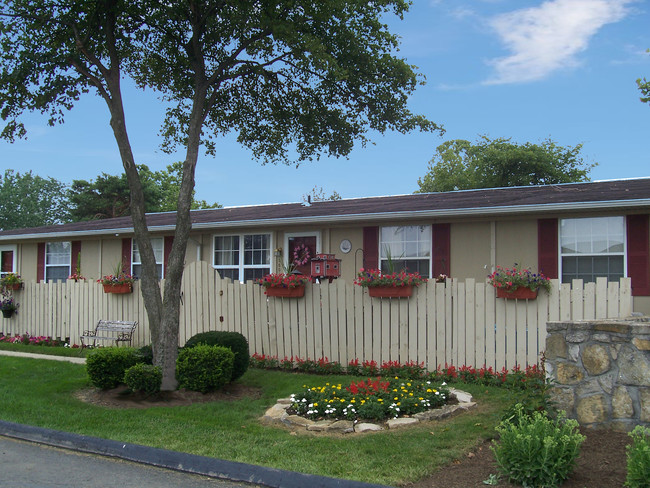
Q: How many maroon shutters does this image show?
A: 8